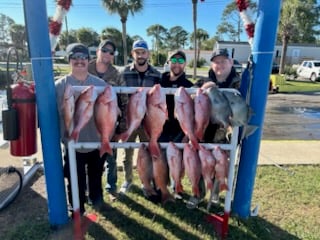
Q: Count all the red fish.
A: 13